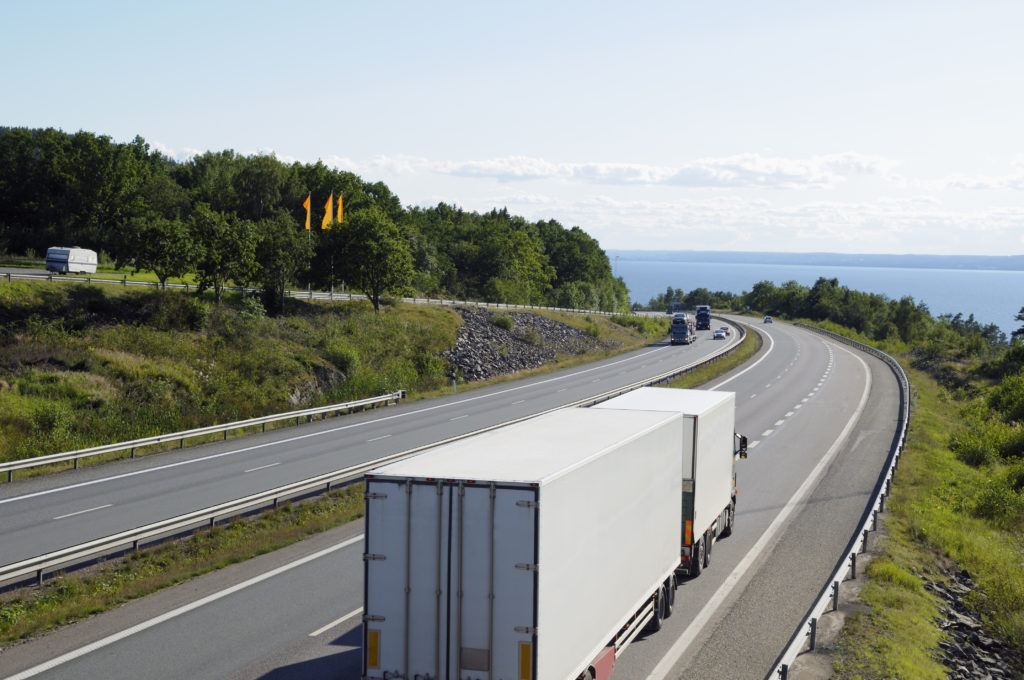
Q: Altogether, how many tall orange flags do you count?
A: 3